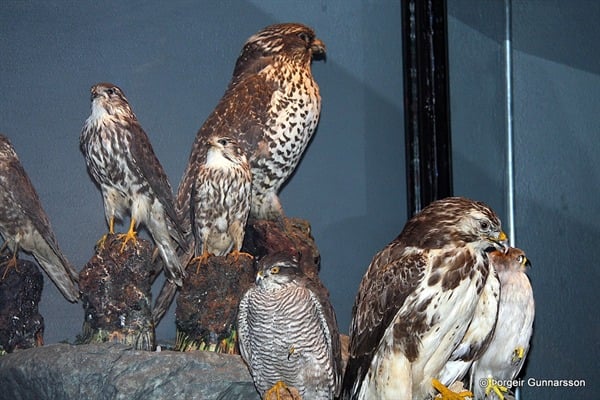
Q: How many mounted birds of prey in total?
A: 7